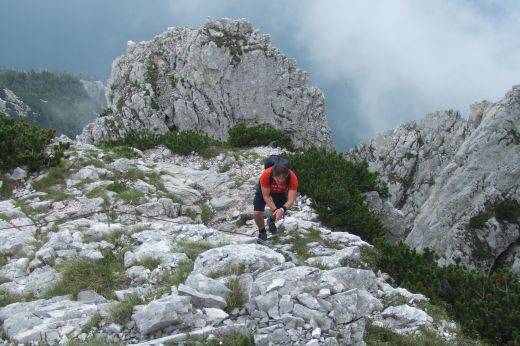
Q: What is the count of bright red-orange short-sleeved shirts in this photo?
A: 1